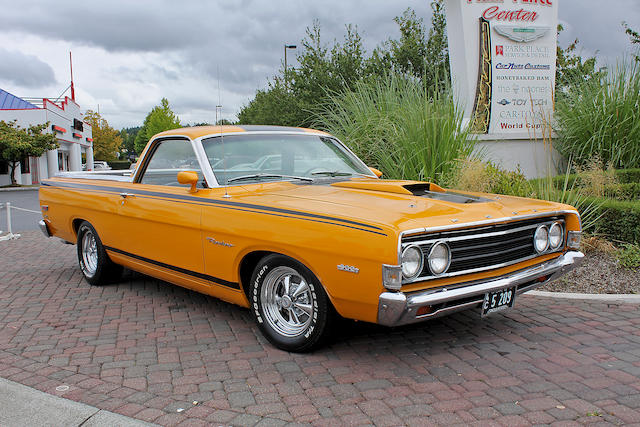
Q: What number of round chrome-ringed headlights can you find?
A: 4